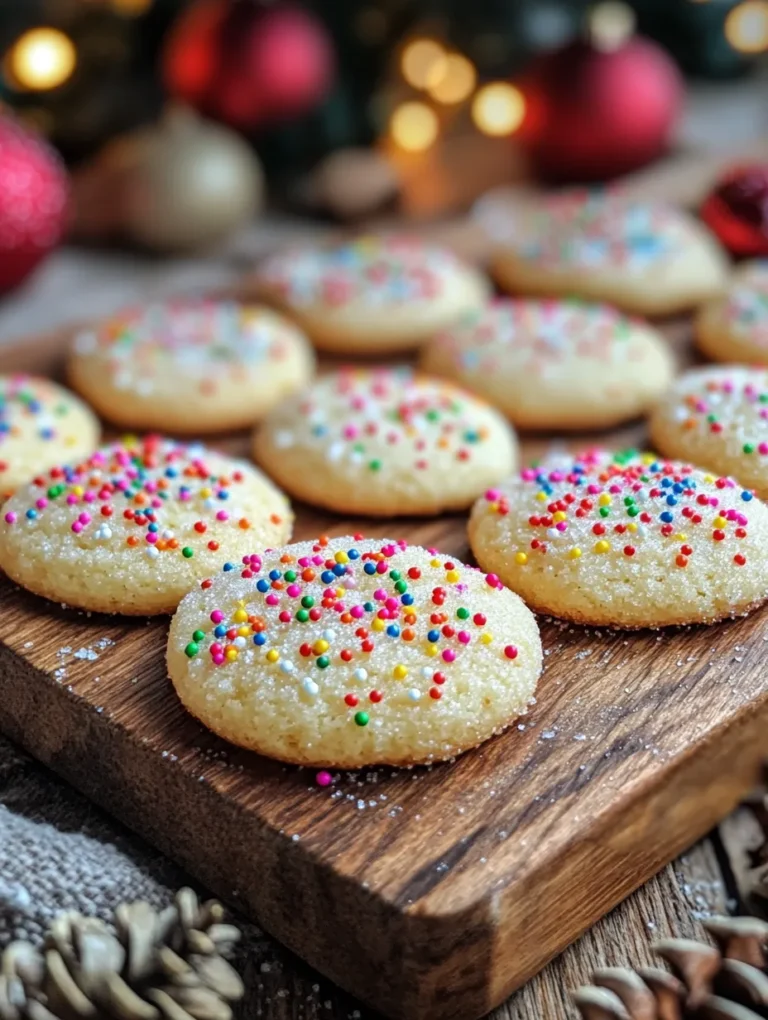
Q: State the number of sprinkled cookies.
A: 11